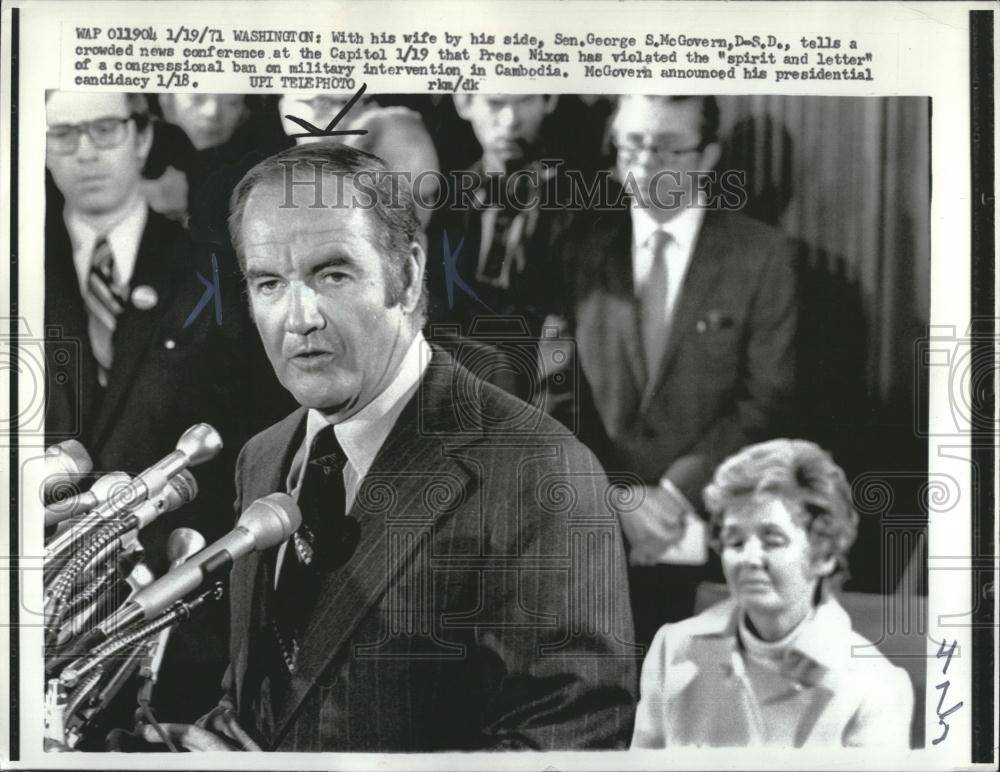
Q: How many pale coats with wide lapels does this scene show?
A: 1